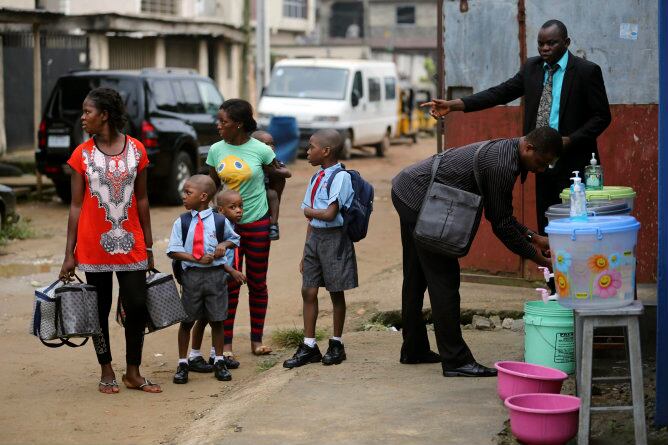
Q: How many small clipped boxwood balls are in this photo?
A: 0